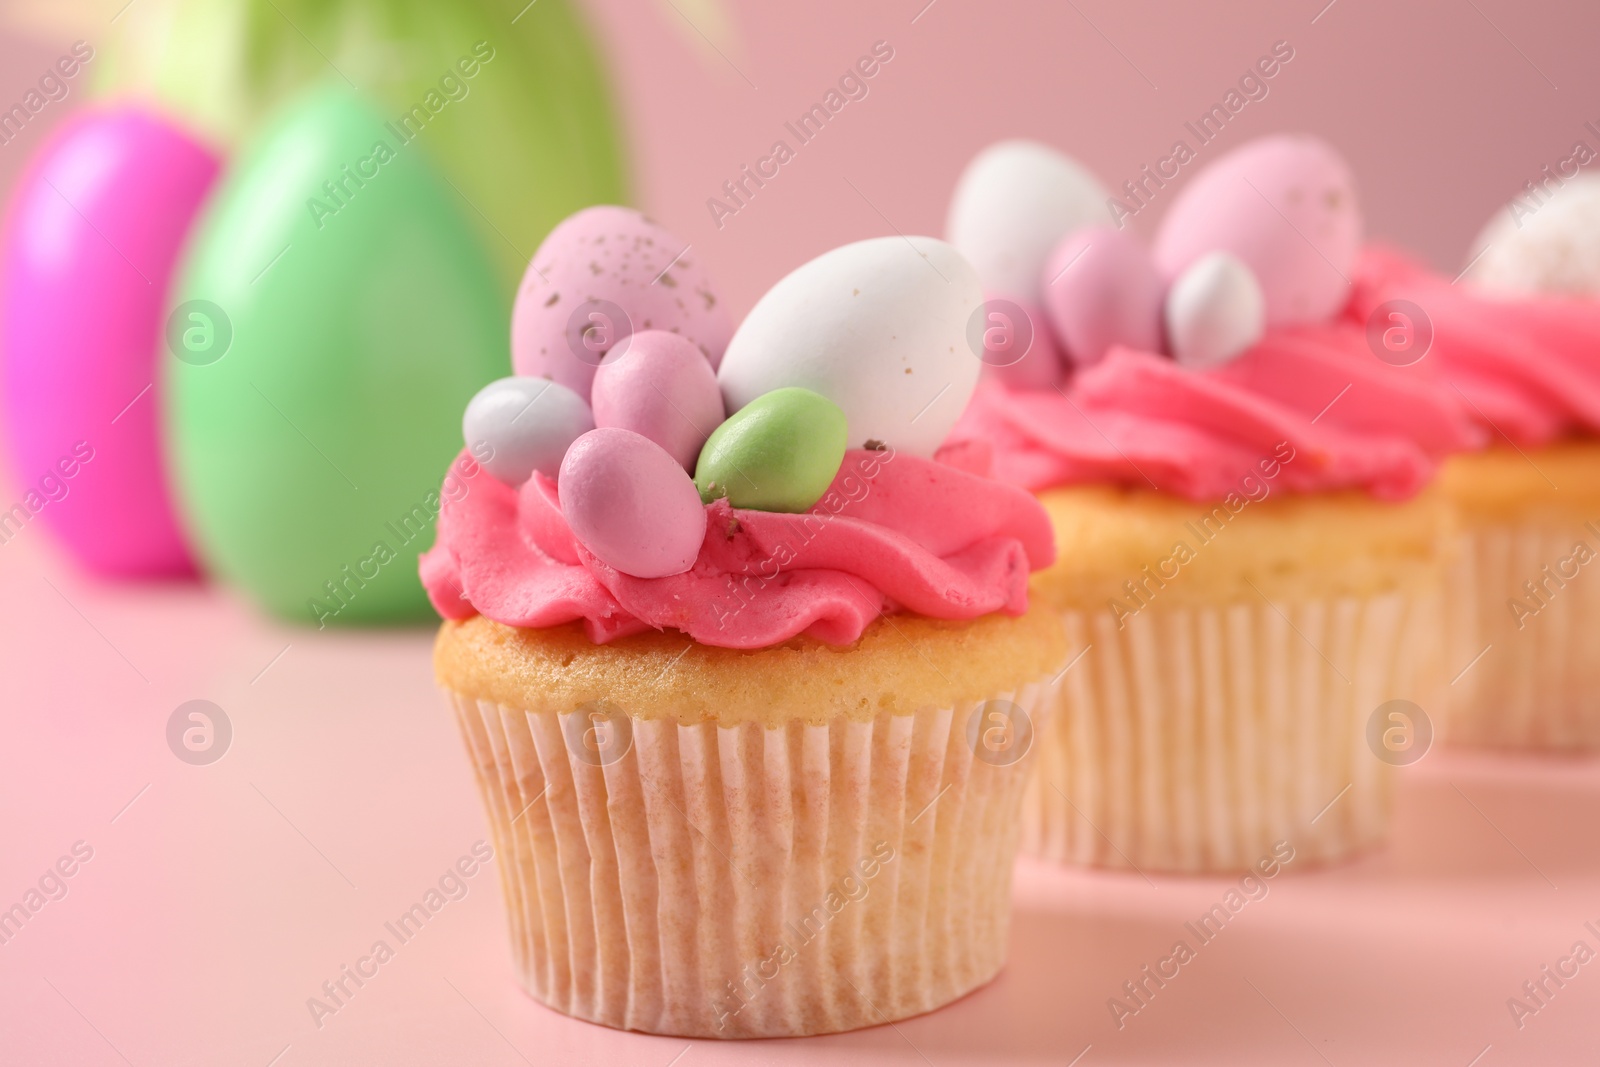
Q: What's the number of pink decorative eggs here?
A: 7